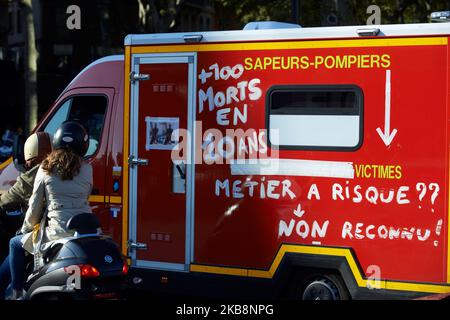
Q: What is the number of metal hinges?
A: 3